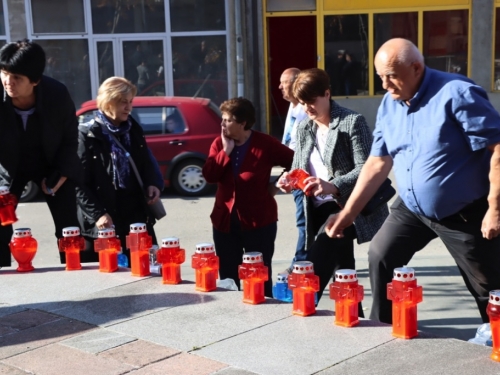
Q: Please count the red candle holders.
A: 13